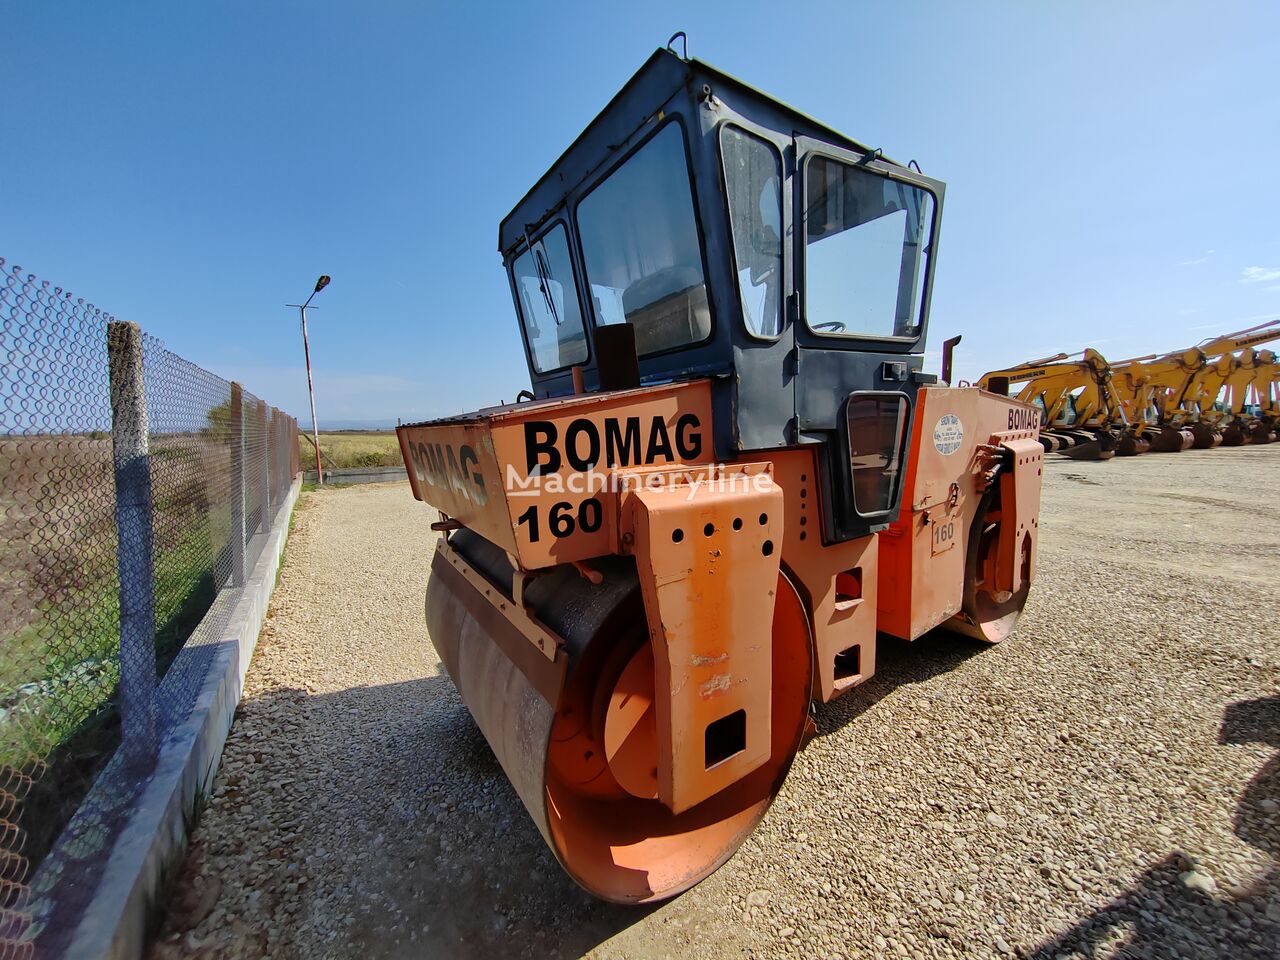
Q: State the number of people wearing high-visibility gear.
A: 0